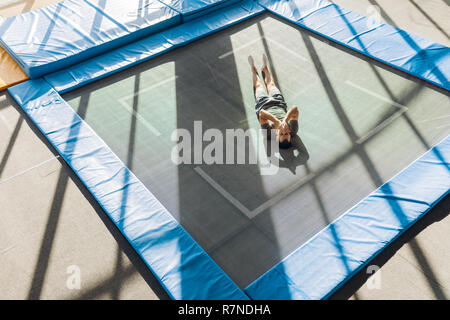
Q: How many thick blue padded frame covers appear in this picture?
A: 4